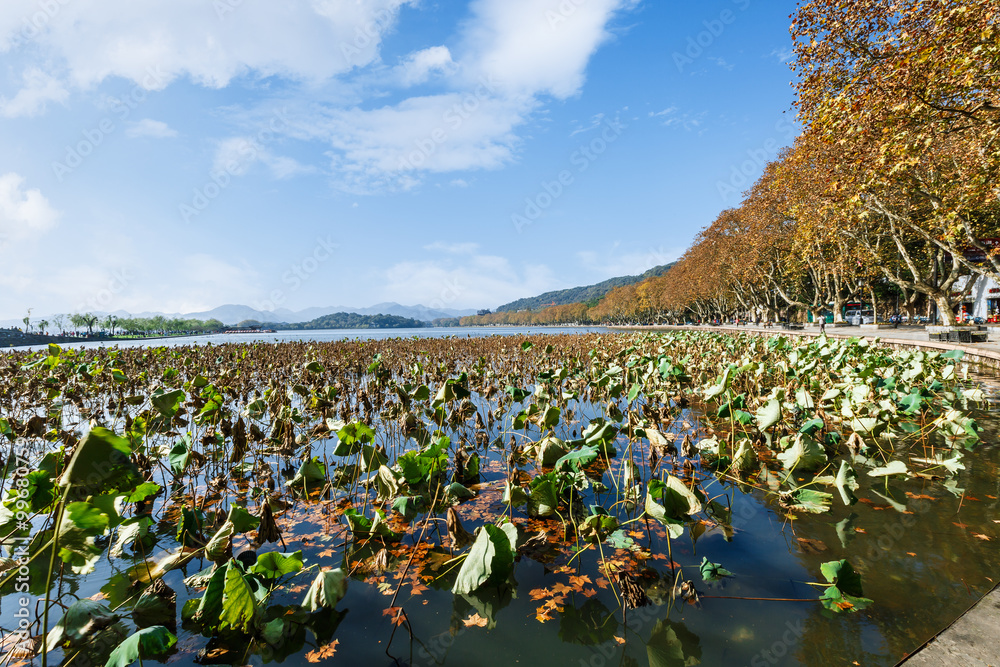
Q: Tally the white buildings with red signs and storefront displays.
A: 1